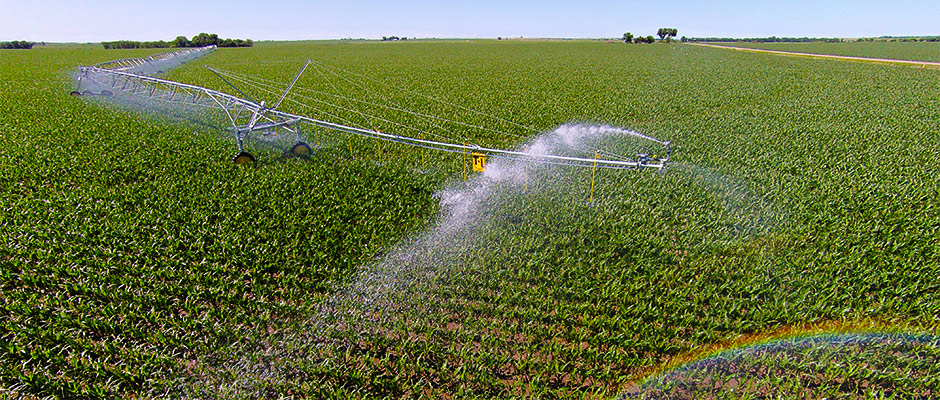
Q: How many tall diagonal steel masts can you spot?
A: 2